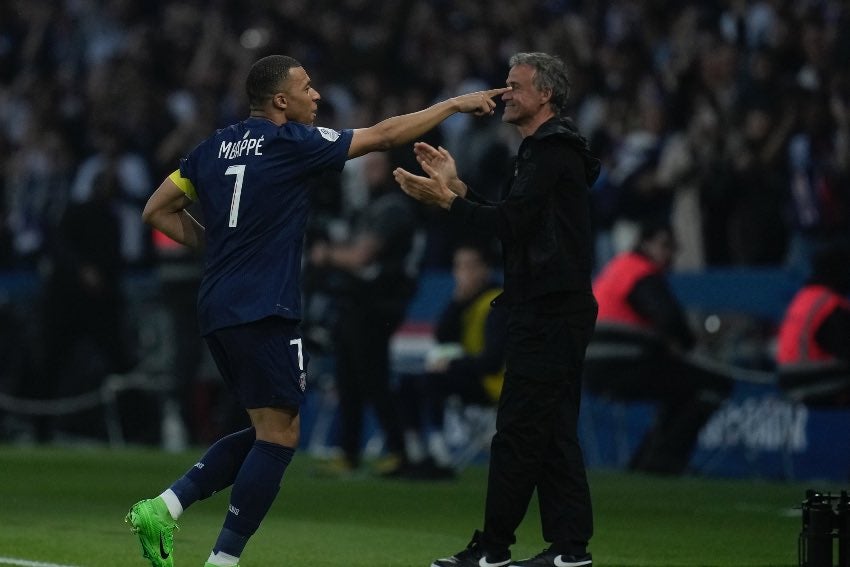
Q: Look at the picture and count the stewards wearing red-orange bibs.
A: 2